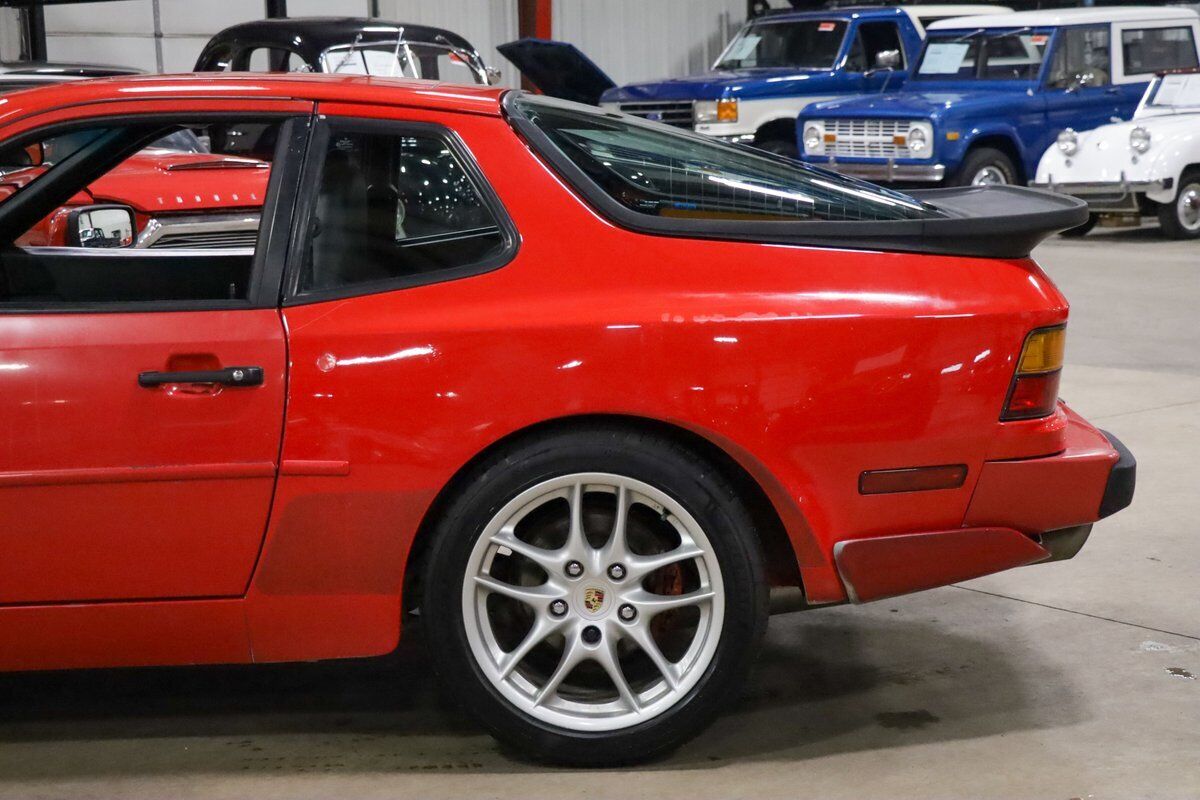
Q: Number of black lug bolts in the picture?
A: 1